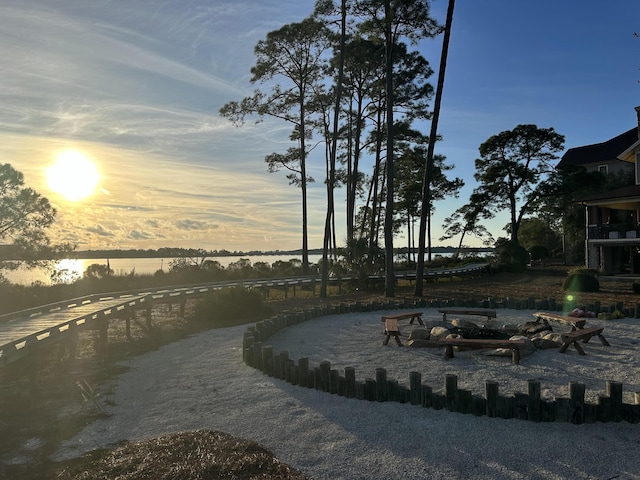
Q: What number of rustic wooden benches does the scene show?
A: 6